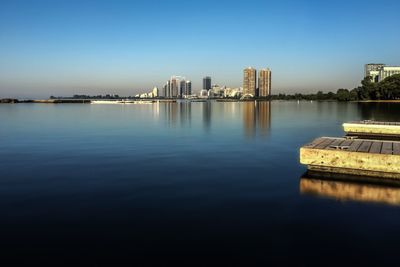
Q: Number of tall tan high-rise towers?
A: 2